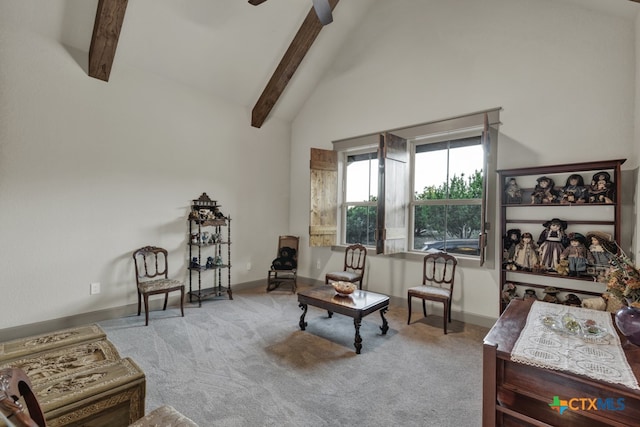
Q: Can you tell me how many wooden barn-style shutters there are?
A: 4